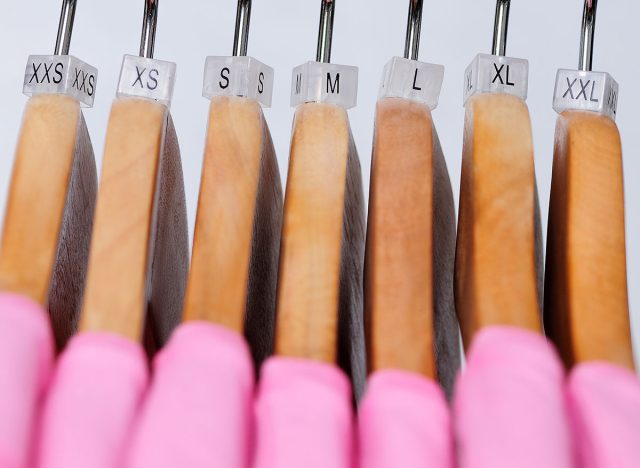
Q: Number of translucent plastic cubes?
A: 7